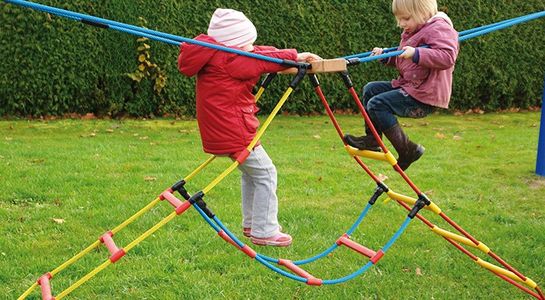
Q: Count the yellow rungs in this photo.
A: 4